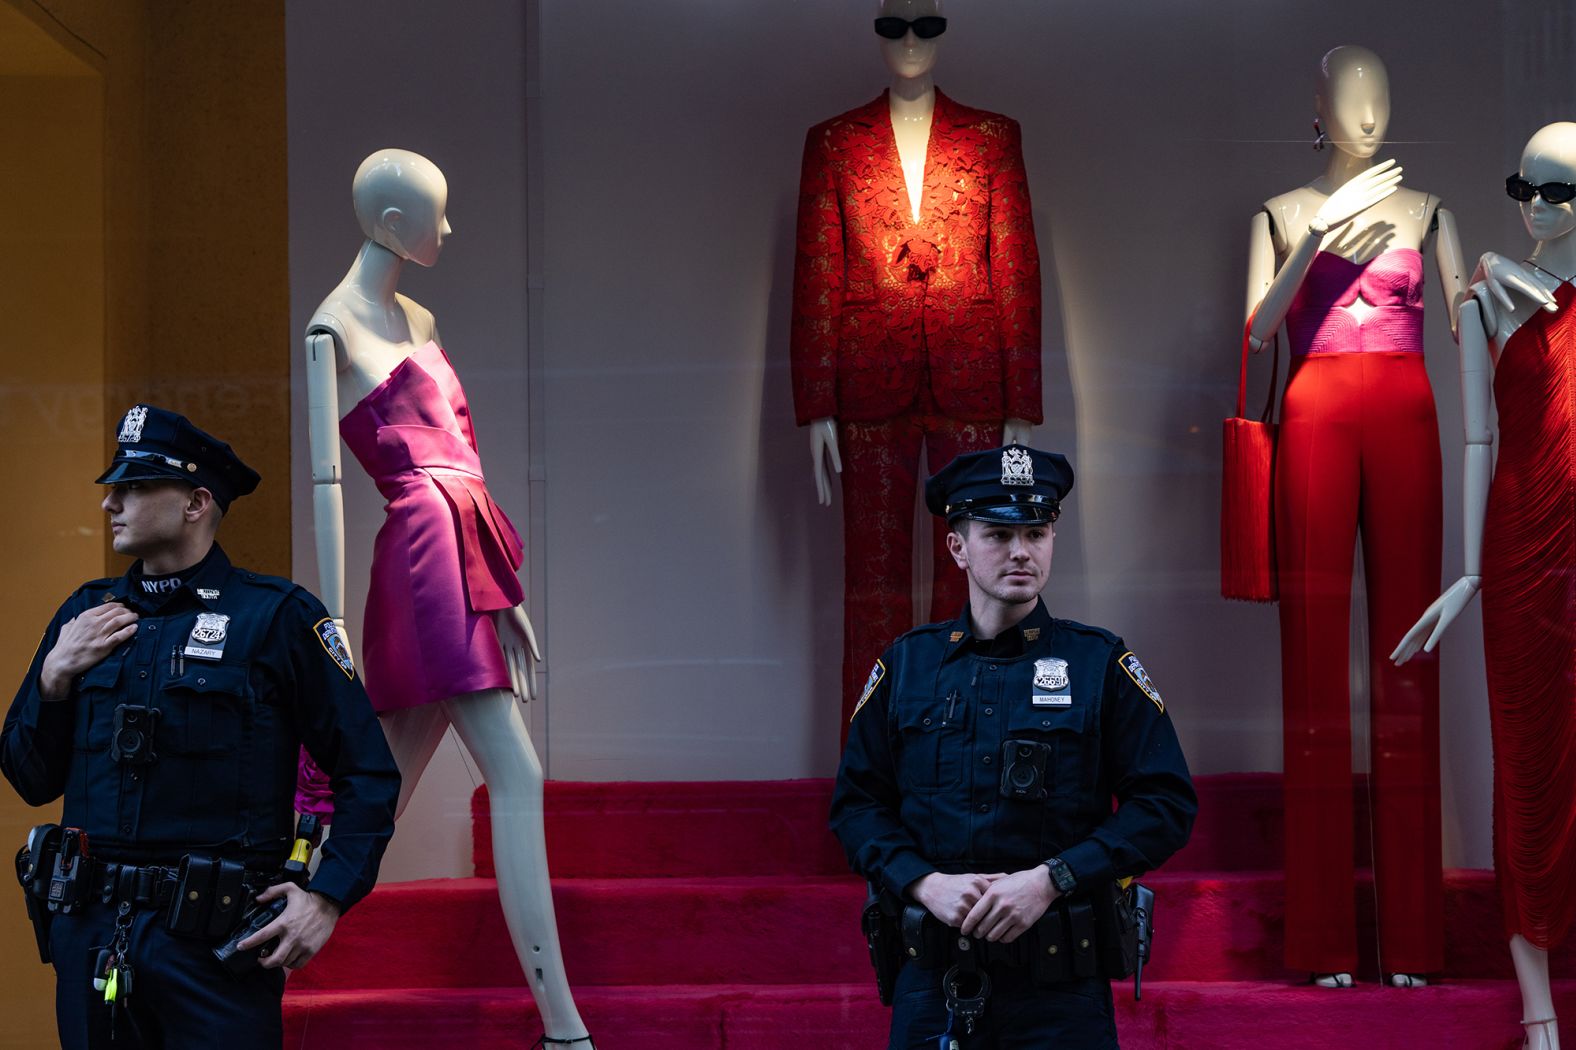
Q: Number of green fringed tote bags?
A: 0